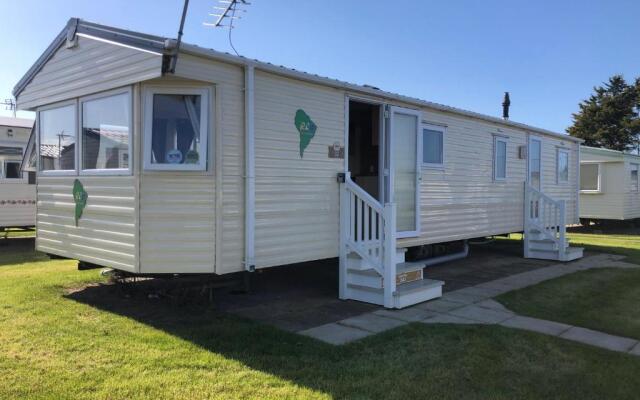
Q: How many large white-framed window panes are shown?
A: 3